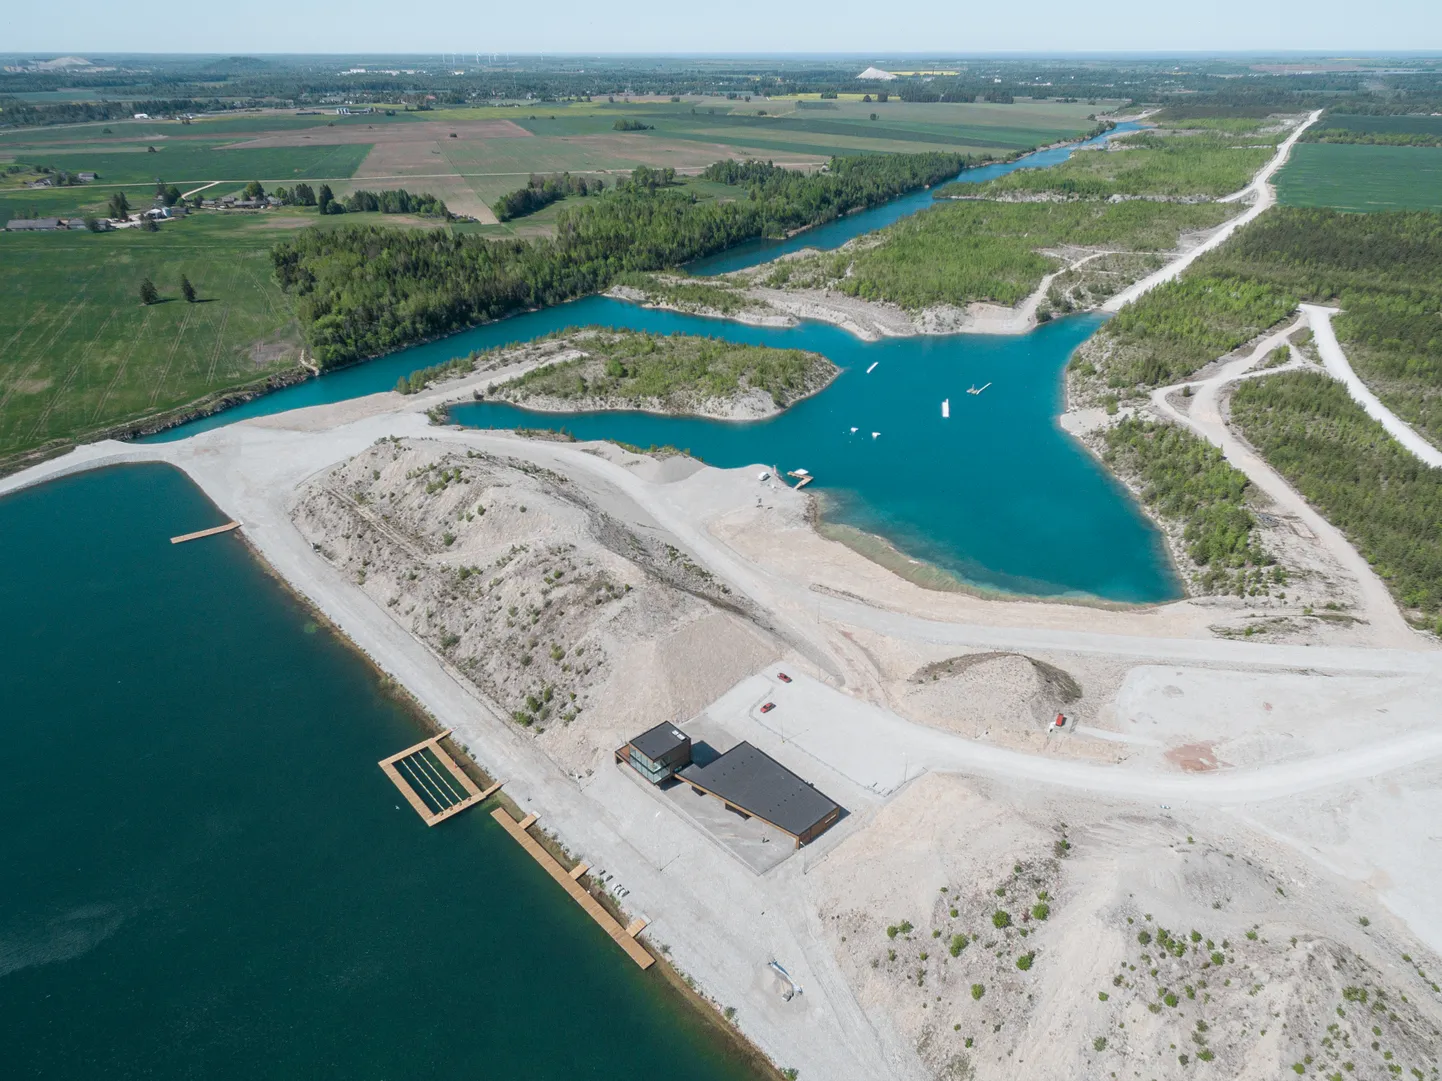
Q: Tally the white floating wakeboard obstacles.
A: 5